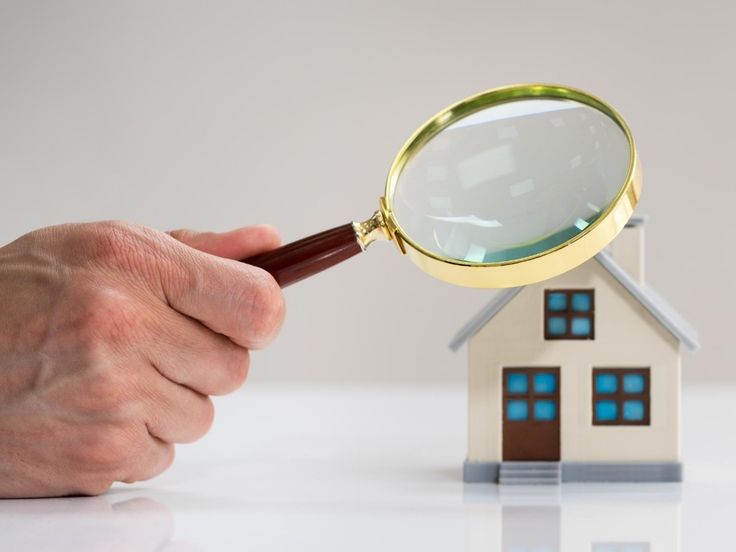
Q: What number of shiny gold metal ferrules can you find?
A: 1